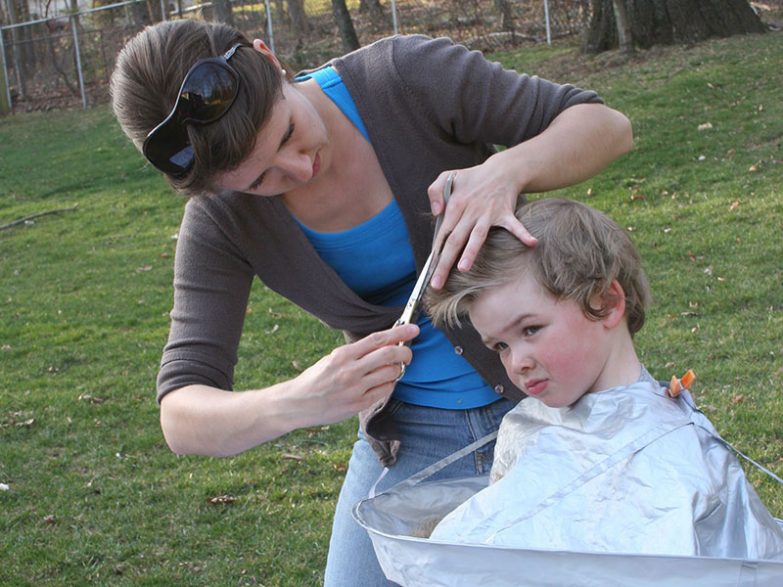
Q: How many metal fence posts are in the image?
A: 6